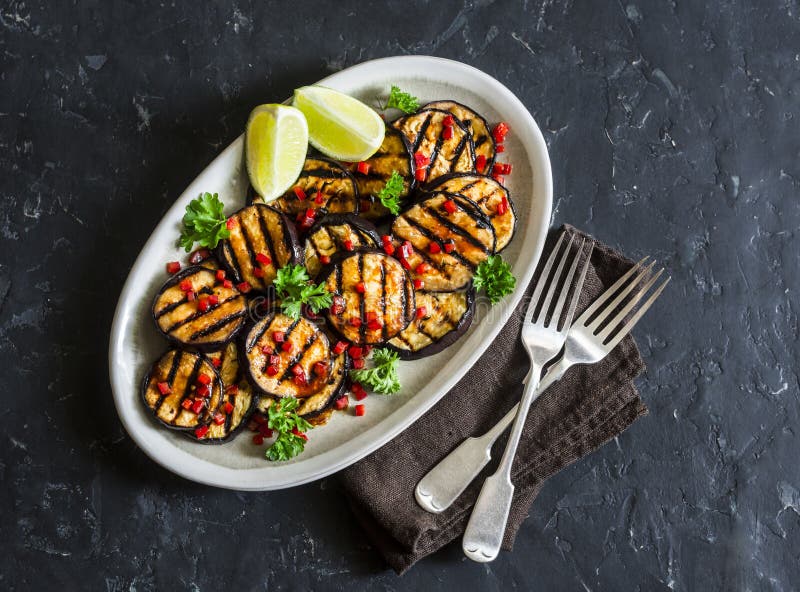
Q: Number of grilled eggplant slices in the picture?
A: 15